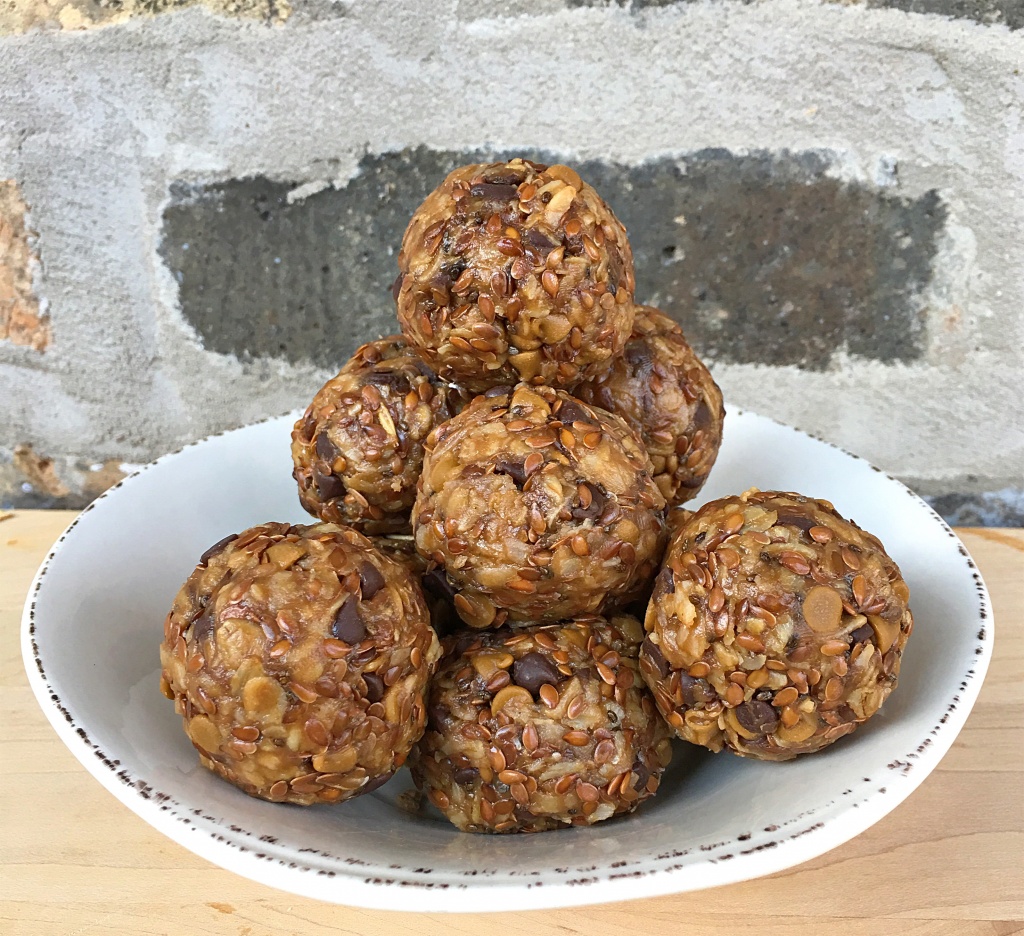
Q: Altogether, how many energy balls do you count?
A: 7